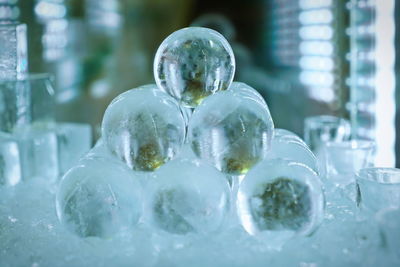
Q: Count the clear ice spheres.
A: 6